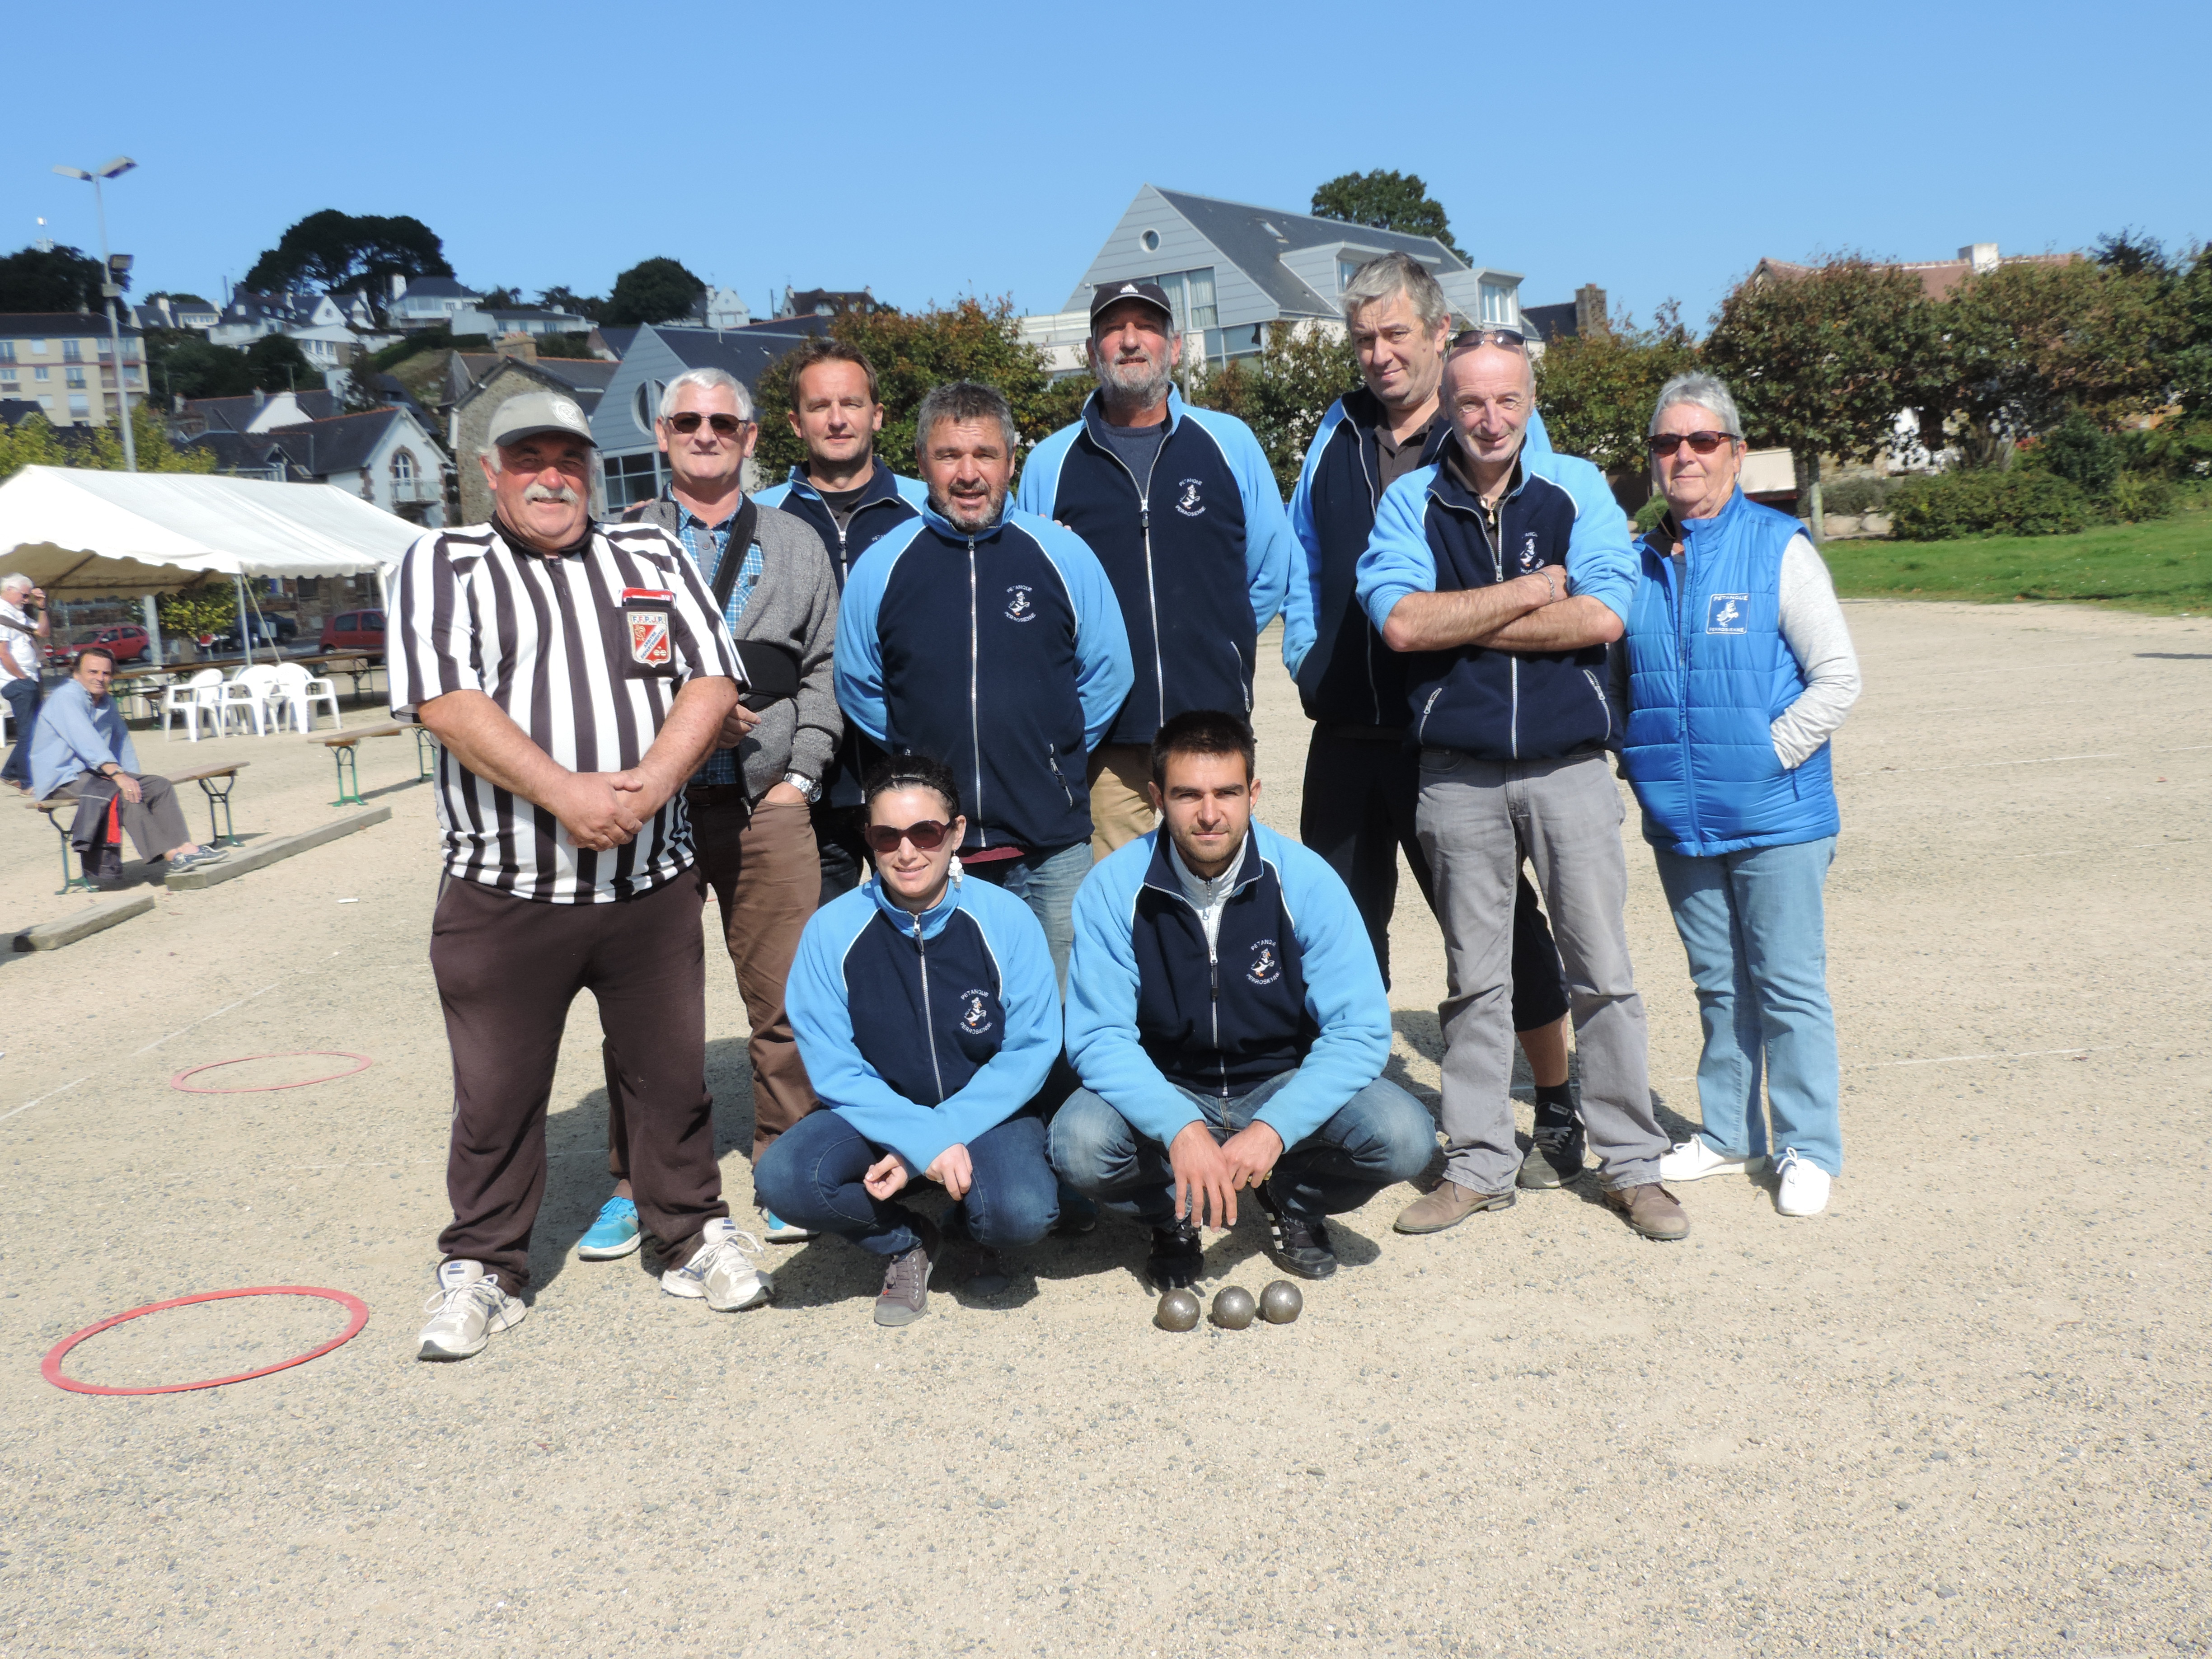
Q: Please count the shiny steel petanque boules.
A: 3